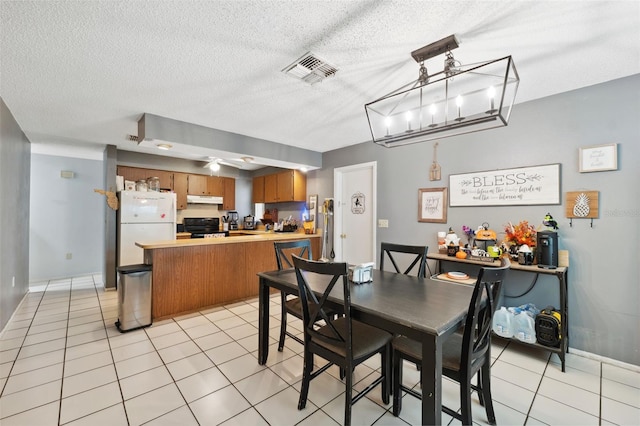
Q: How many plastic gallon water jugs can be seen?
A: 2